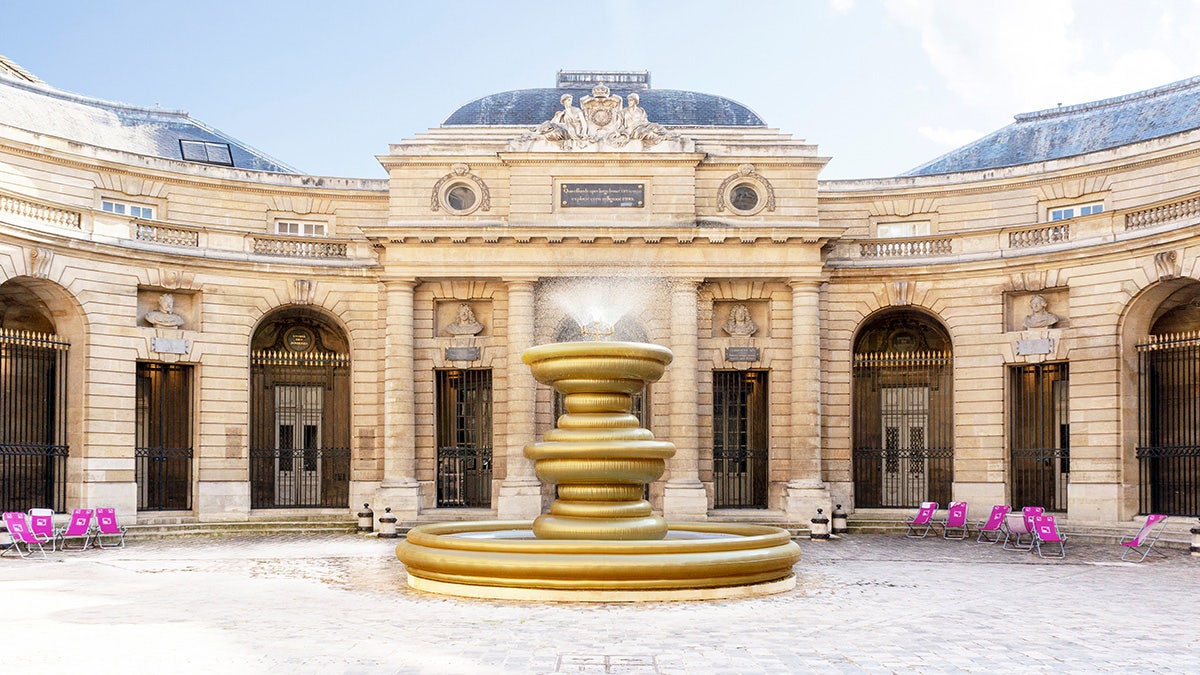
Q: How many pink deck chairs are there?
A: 11